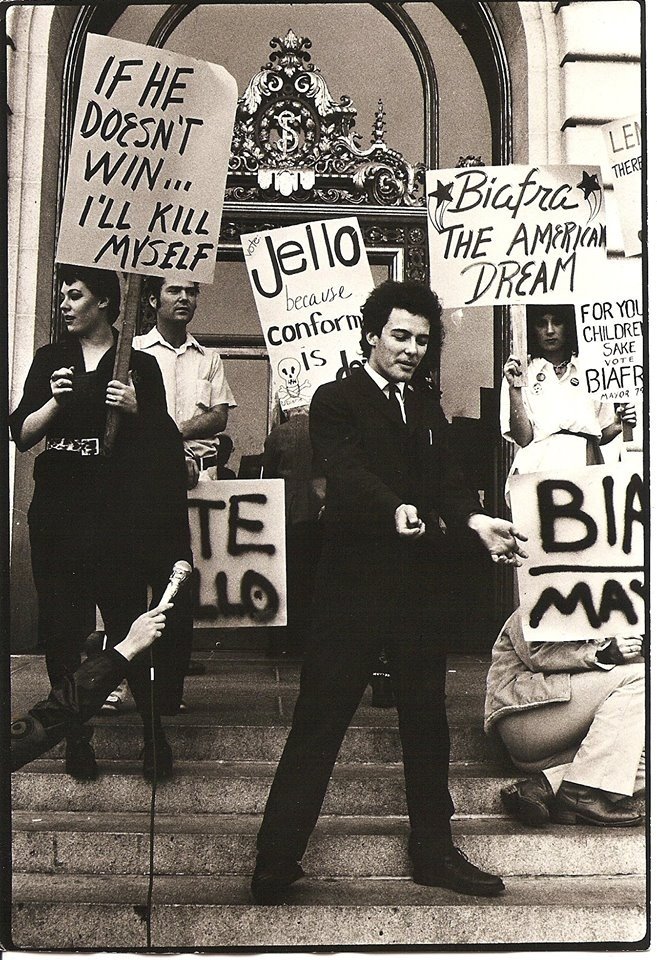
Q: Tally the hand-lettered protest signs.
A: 7